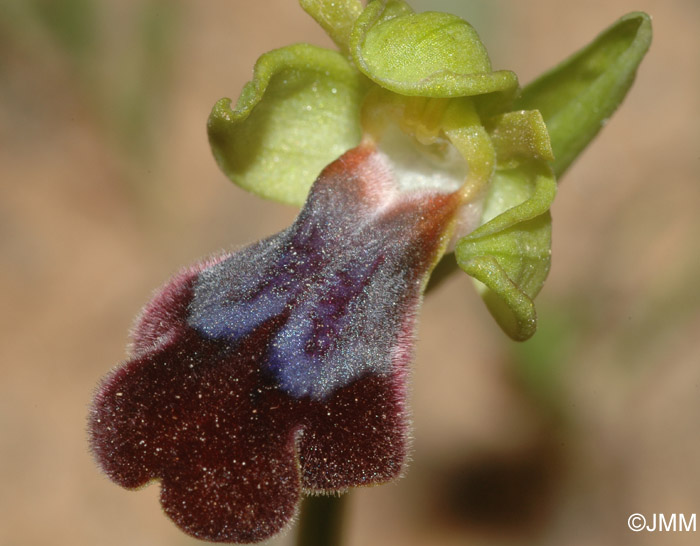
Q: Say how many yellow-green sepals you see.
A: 3